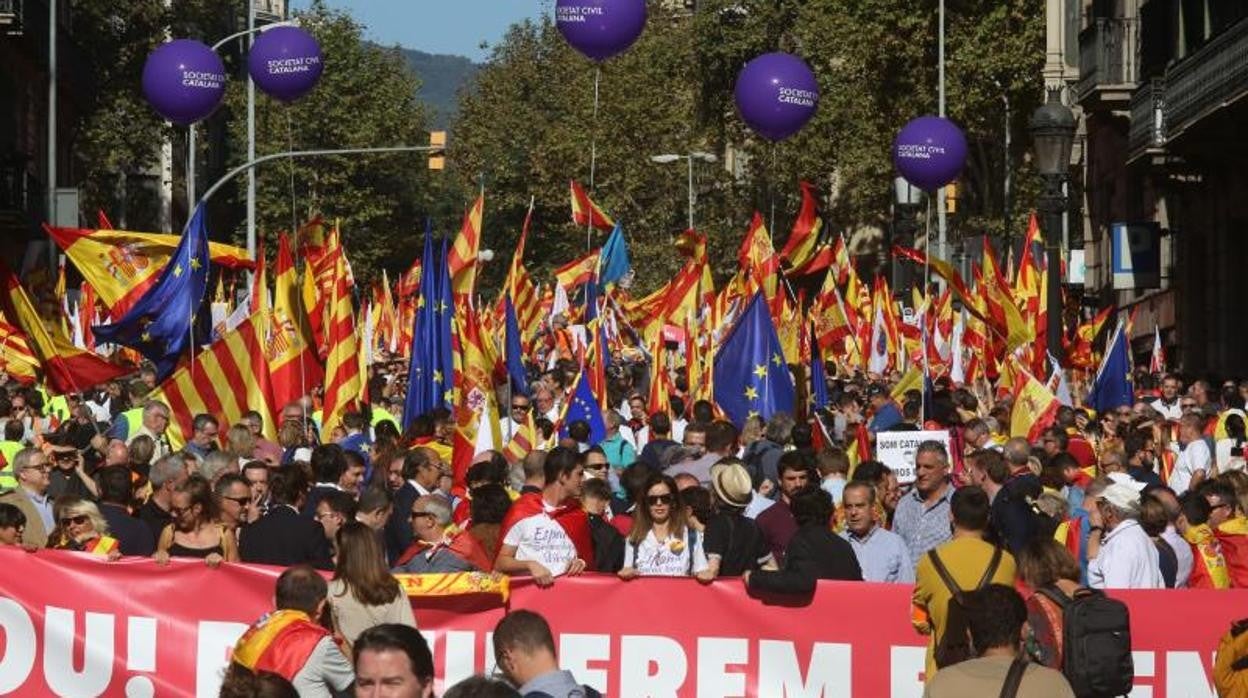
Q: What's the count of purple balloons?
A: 5